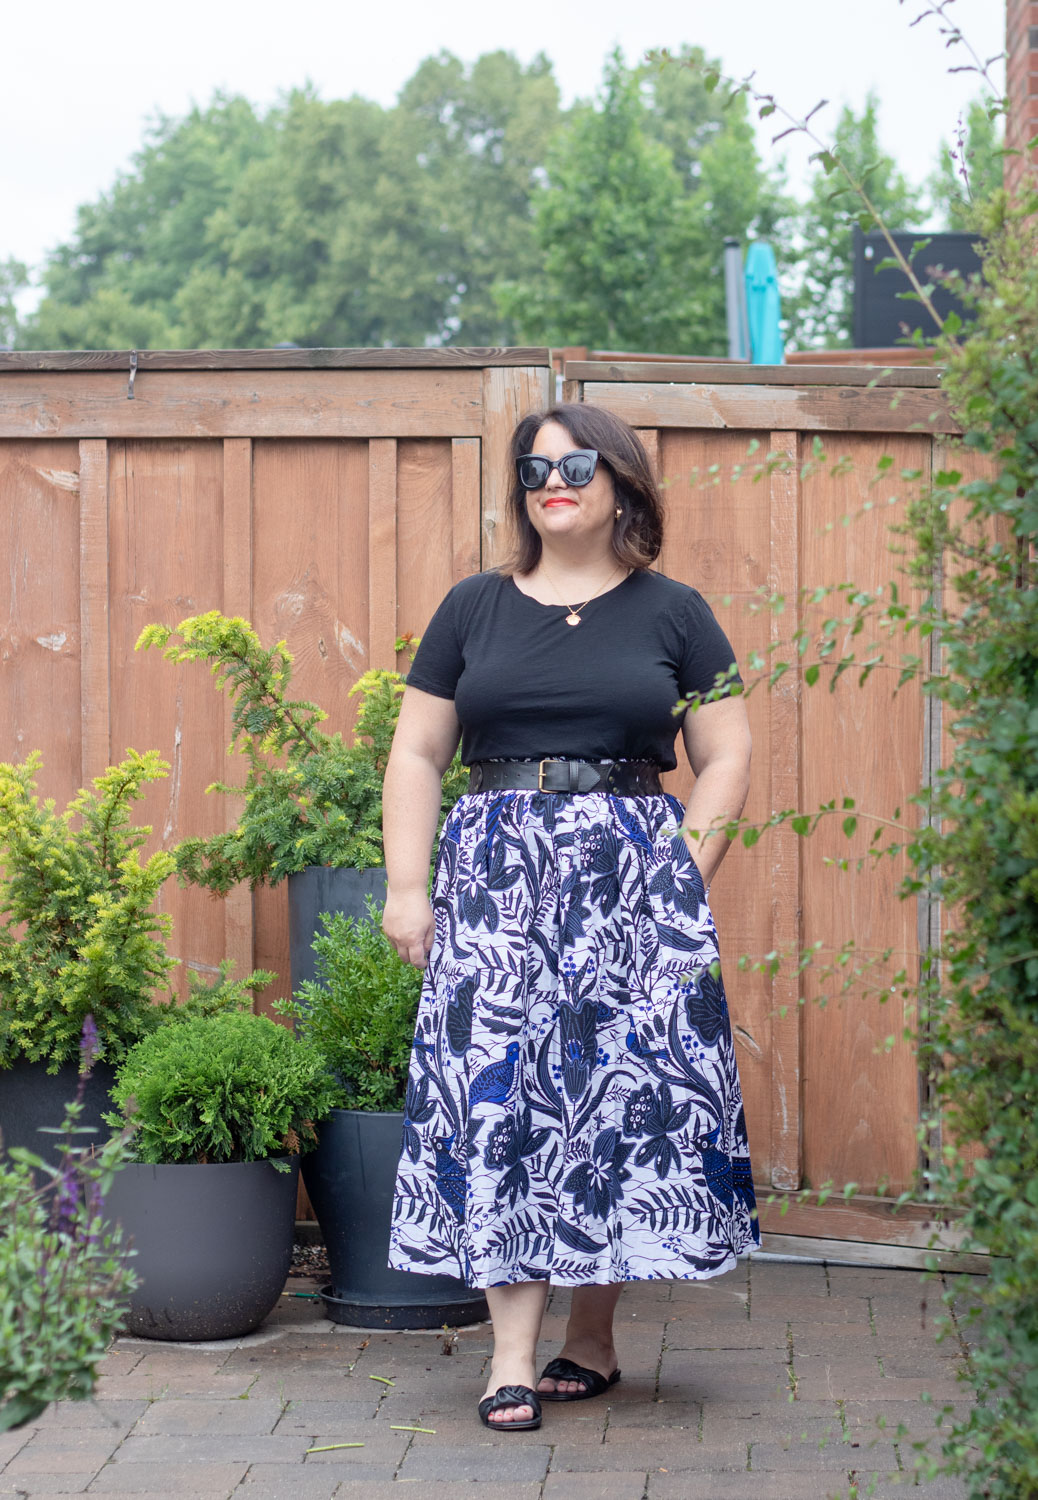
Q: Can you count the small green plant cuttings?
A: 3